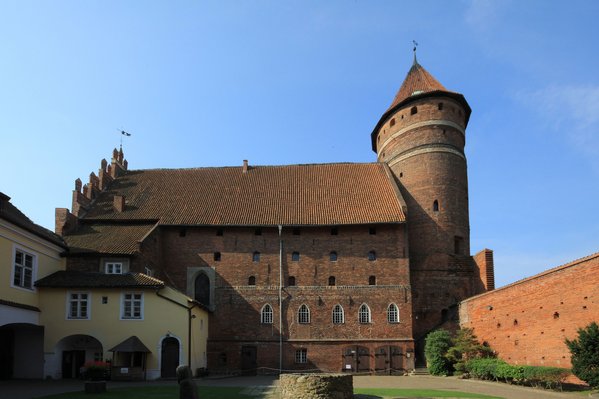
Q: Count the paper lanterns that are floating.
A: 0